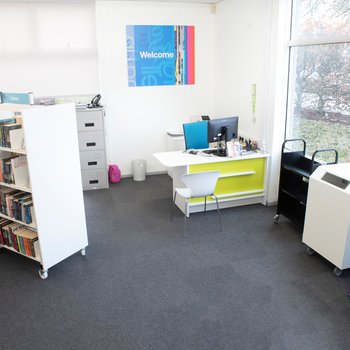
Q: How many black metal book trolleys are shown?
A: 1